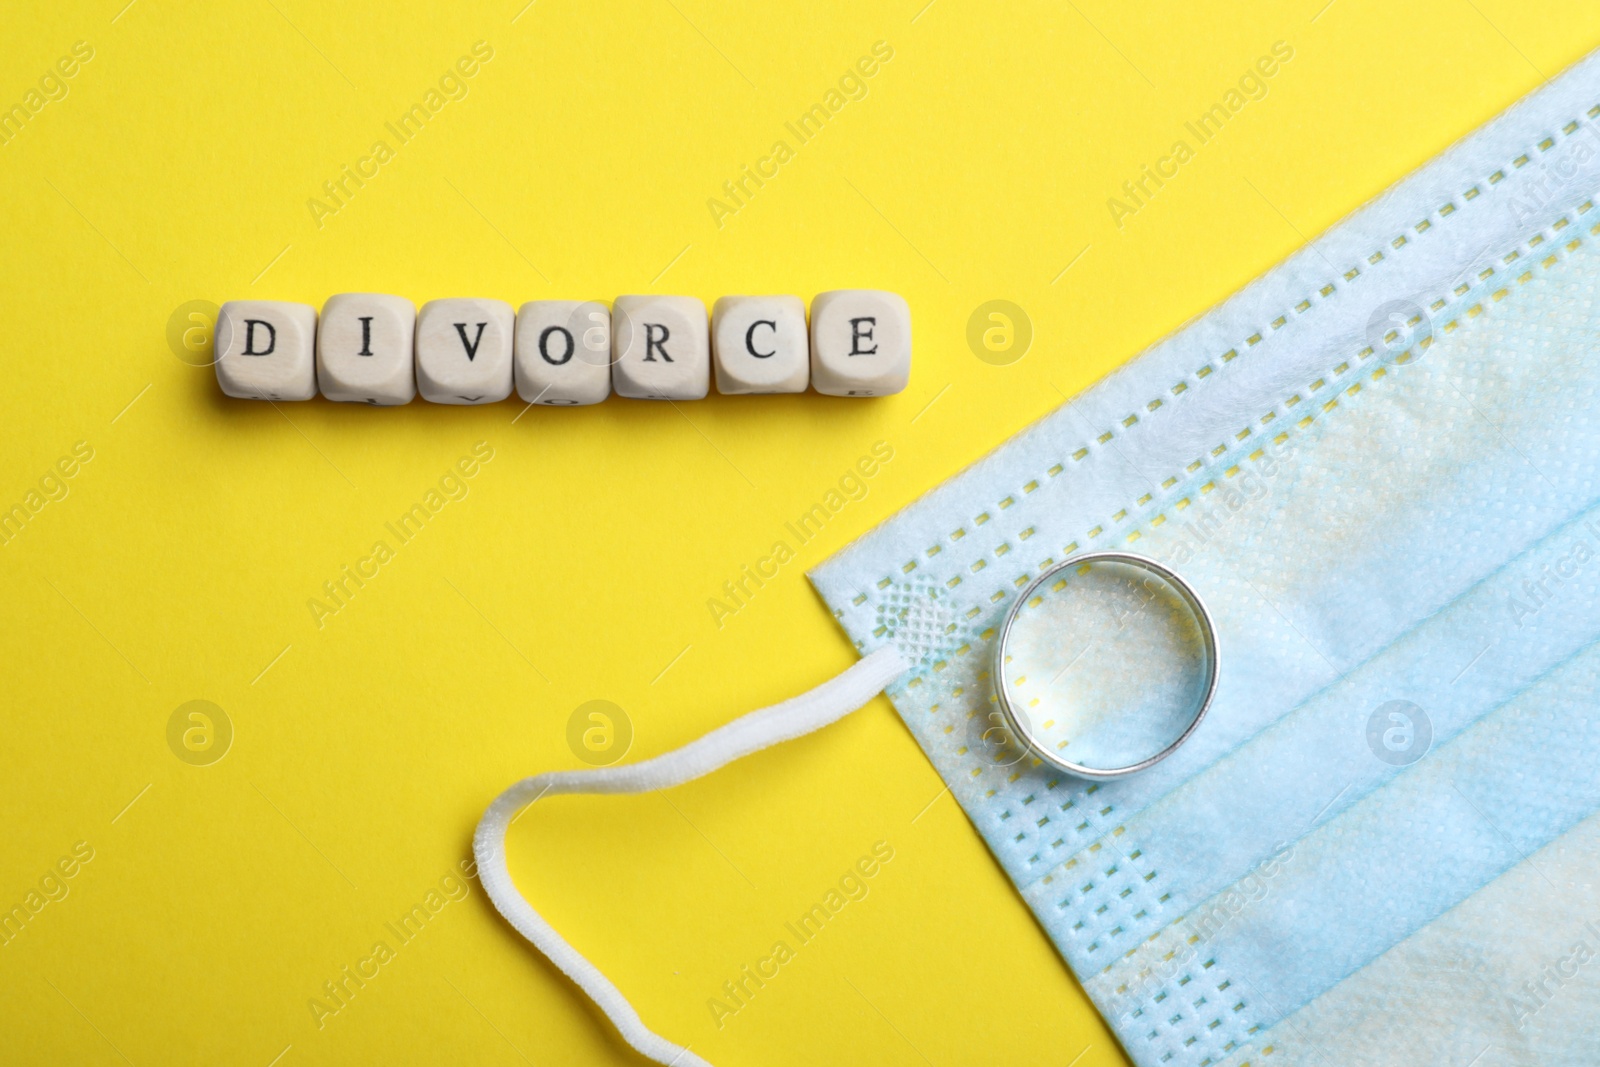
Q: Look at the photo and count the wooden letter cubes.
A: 7